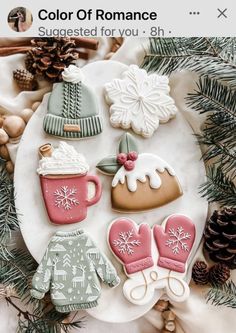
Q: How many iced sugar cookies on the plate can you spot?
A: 6